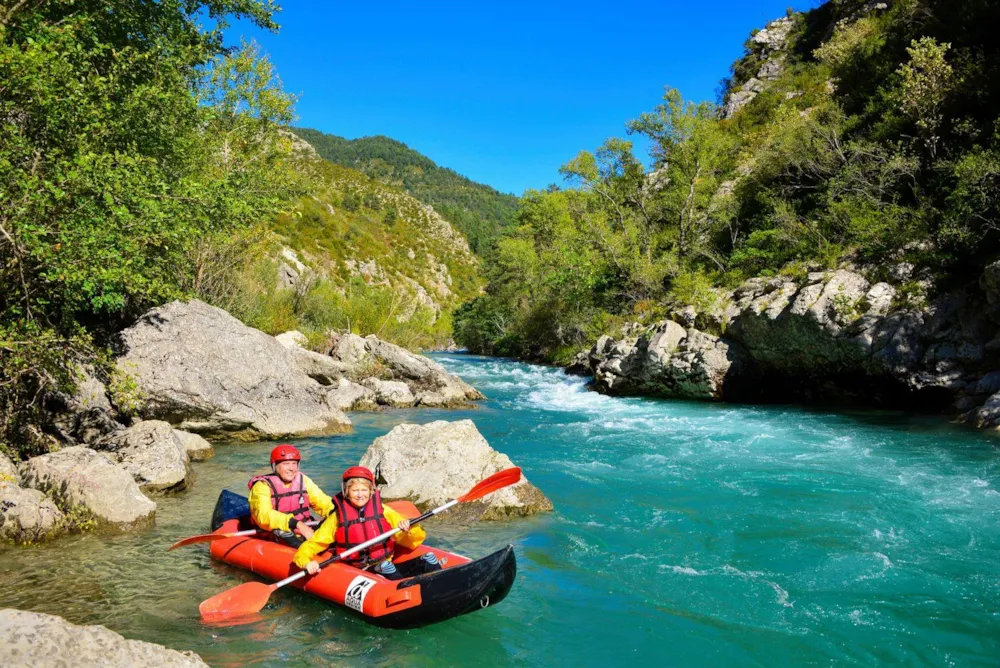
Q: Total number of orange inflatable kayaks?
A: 1